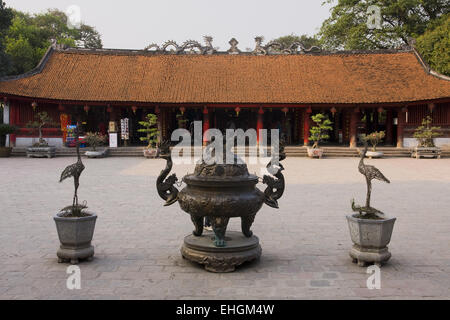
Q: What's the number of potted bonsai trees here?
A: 6